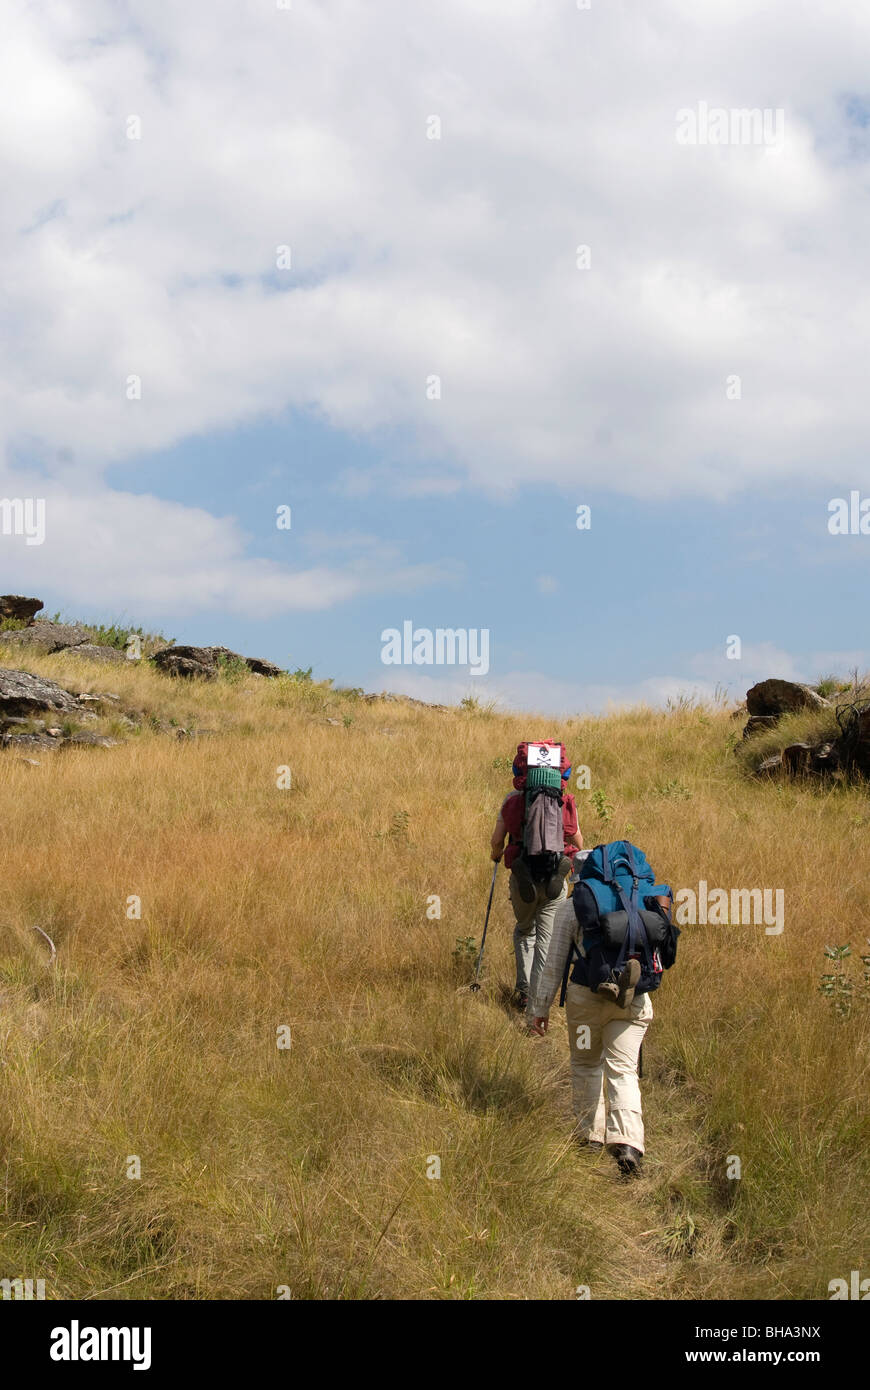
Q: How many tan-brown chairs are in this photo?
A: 0